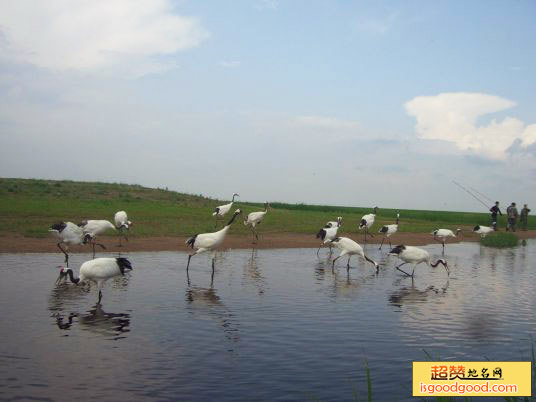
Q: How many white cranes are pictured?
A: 15